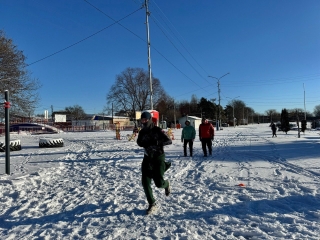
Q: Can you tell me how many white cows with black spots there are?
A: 0